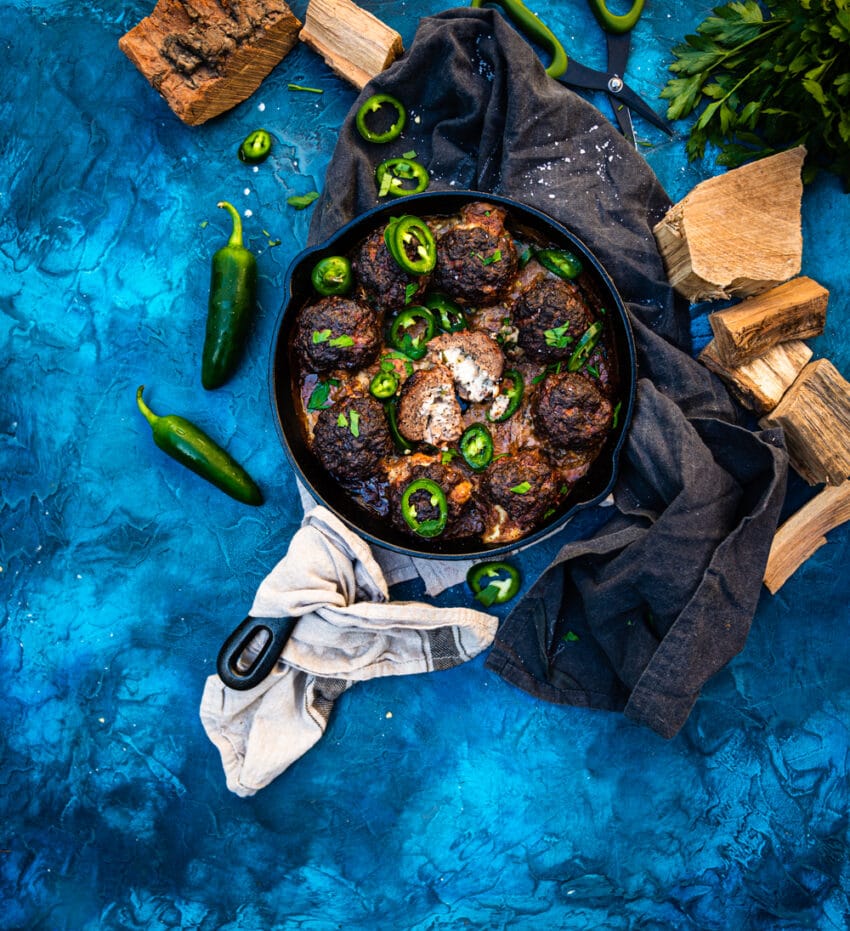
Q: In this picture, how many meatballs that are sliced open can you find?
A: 1